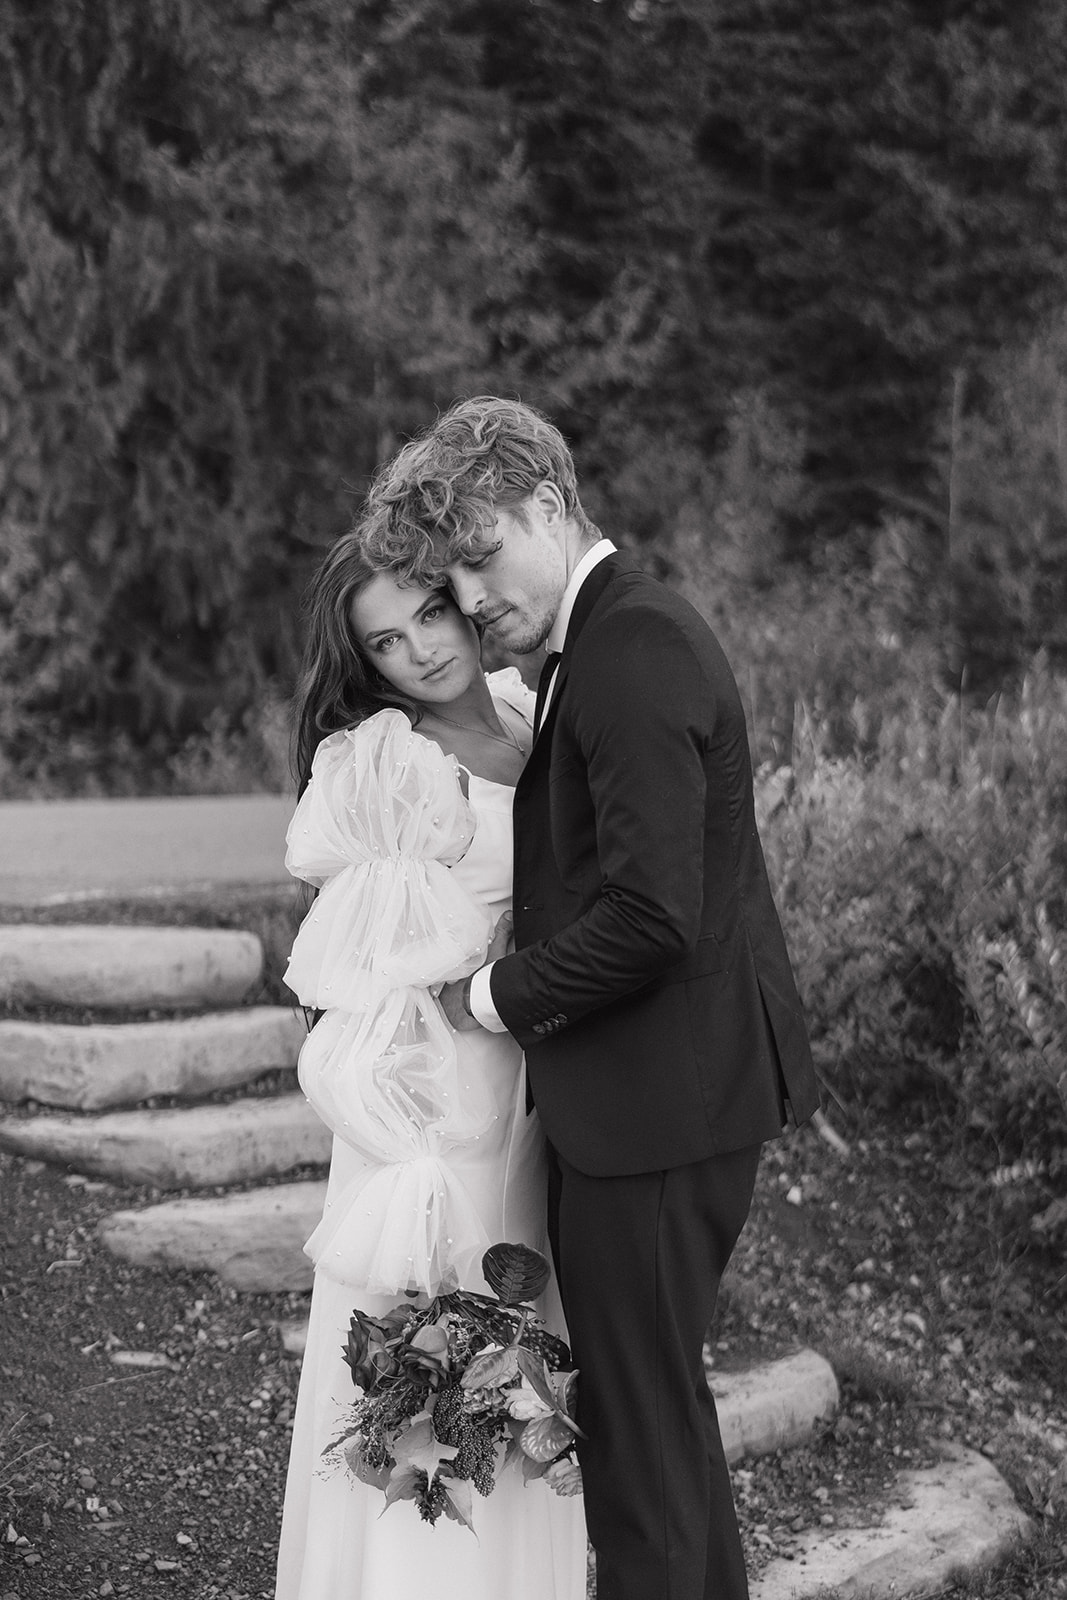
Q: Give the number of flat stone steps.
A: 6